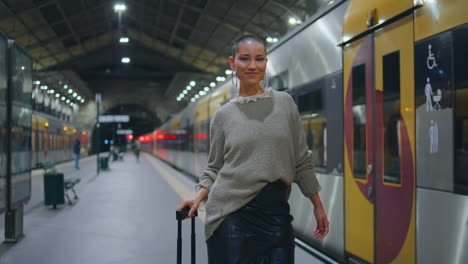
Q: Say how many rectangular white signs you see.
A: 2